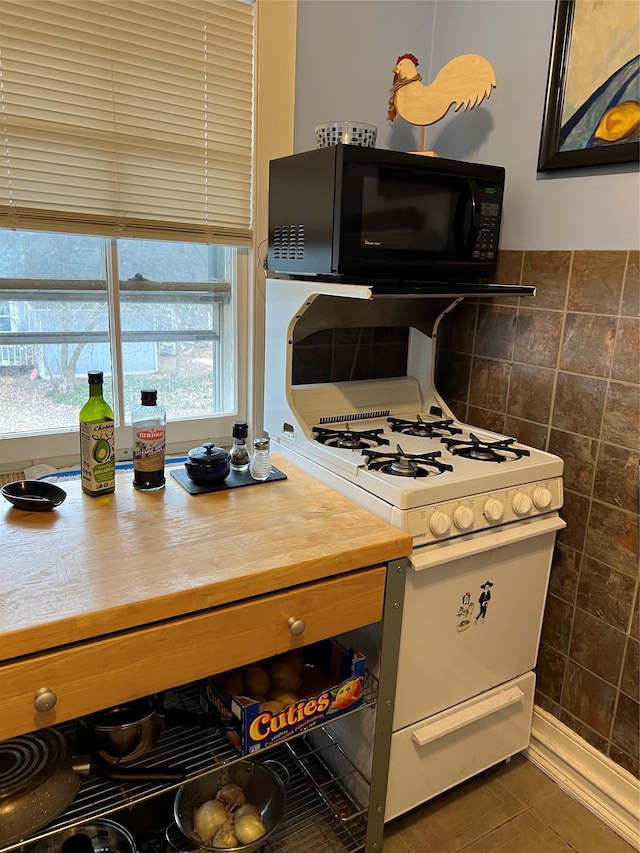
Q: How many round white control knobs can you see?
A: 5